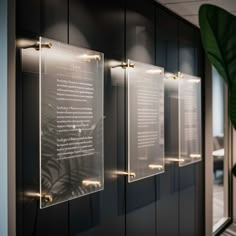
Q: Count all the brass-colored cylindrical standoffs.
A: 12